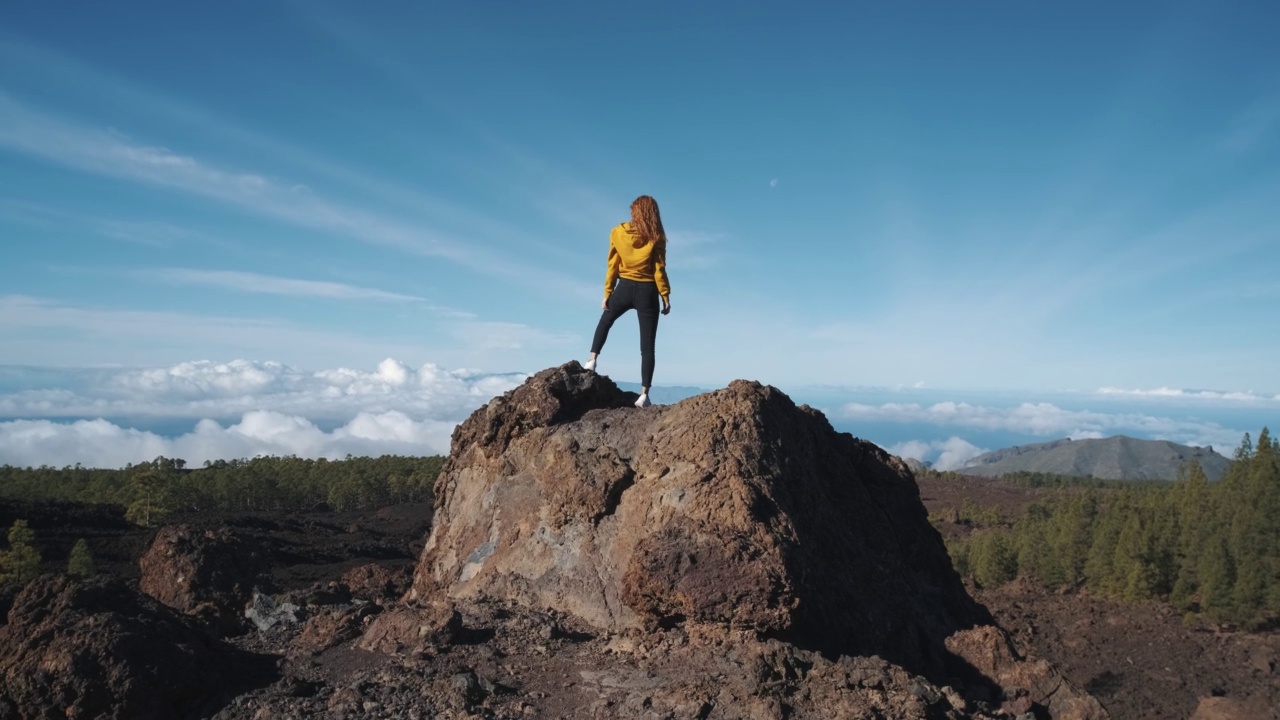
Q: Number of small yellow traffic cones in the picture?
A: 0